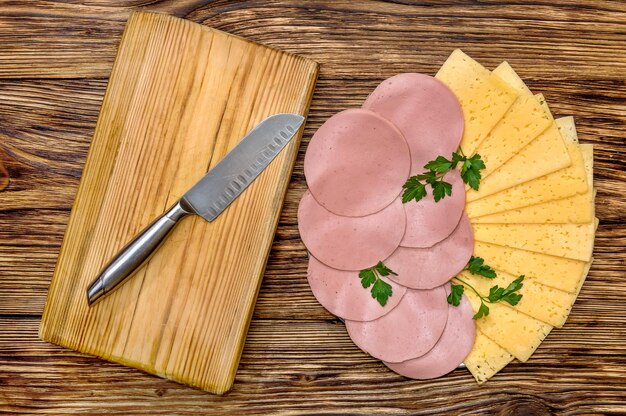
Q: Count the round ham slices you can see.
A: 8